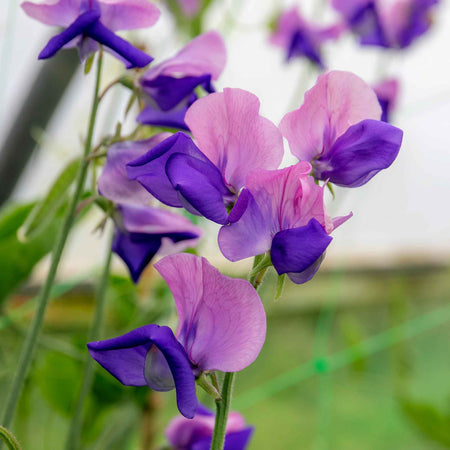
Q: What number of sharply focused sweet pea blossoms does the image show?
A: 4